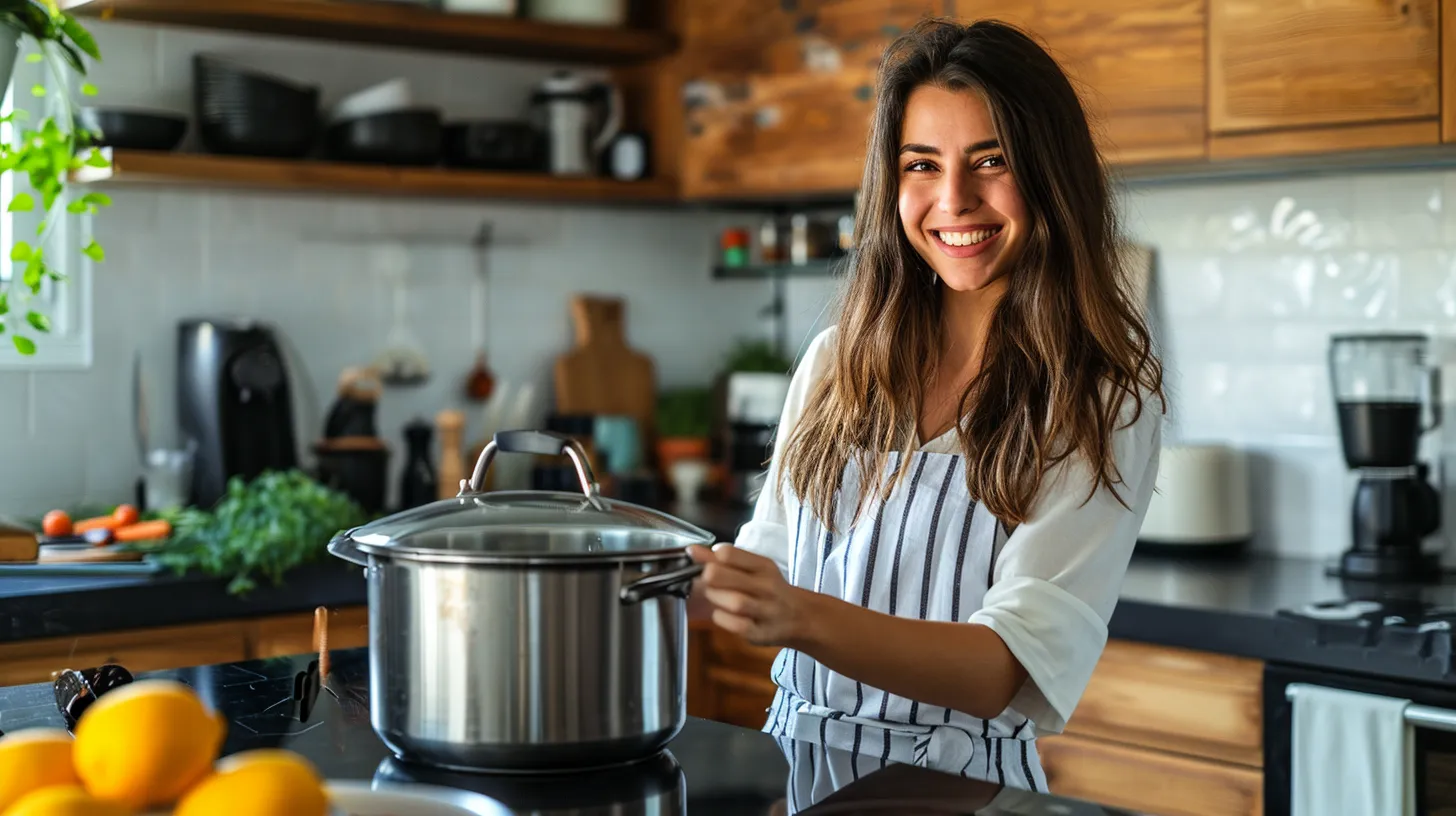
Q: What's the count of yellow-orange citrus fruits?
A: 4